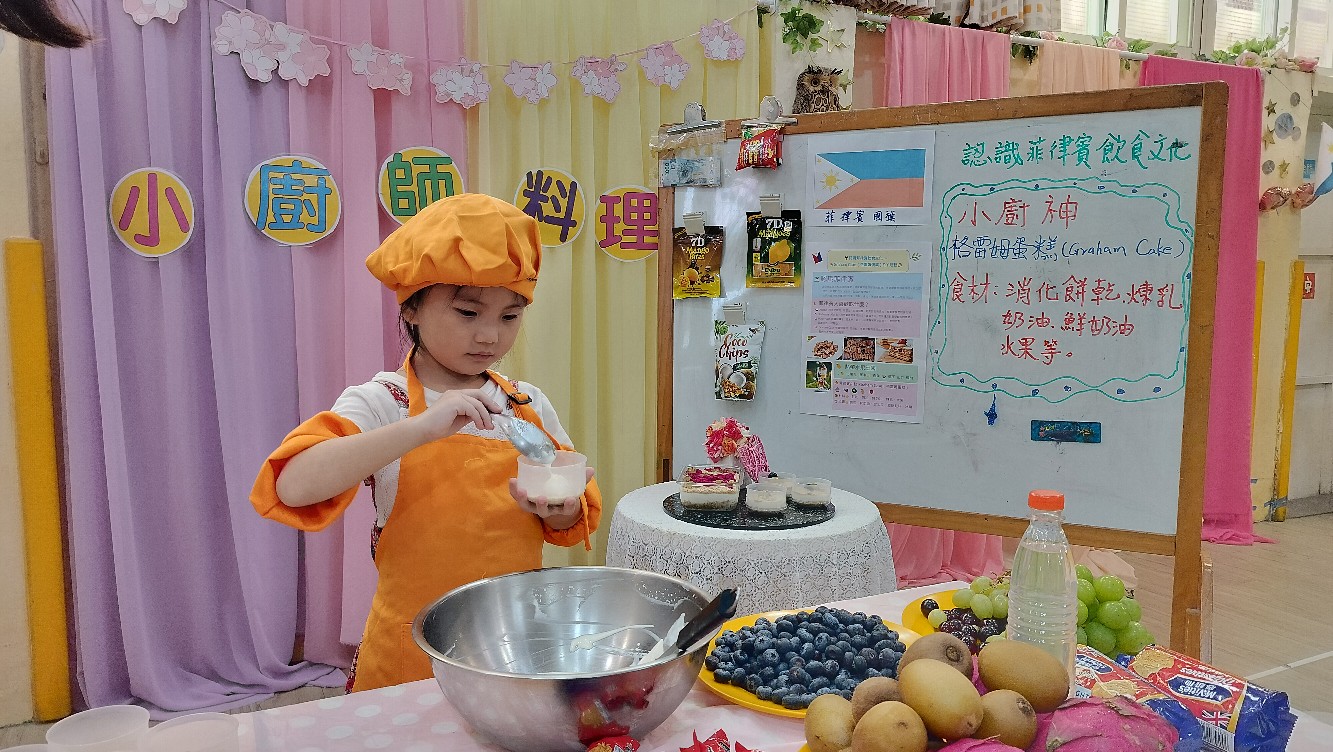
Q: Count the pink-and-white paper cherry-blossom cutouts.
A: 9